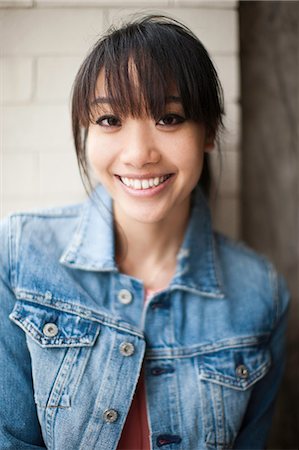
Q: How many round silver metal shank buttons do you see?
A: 5